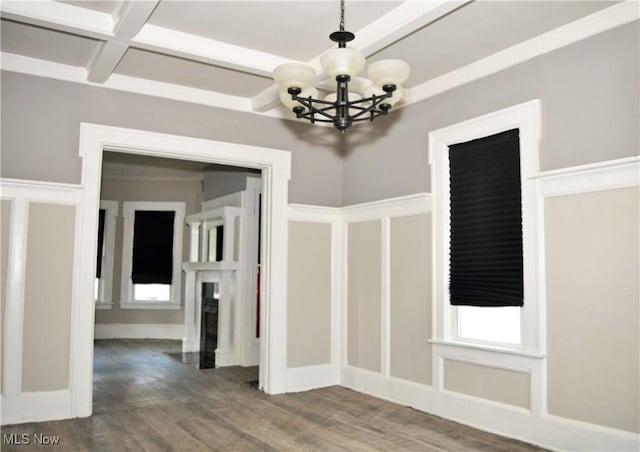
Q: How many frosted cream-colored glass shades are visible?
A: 6